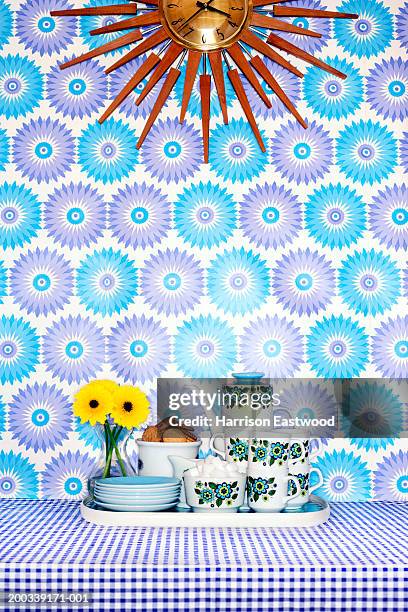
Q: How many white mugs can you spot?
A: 5